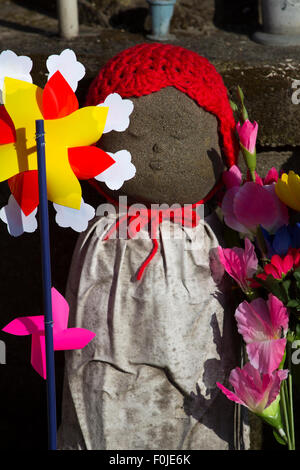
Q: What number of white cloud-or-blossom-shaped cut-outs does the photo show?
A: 6